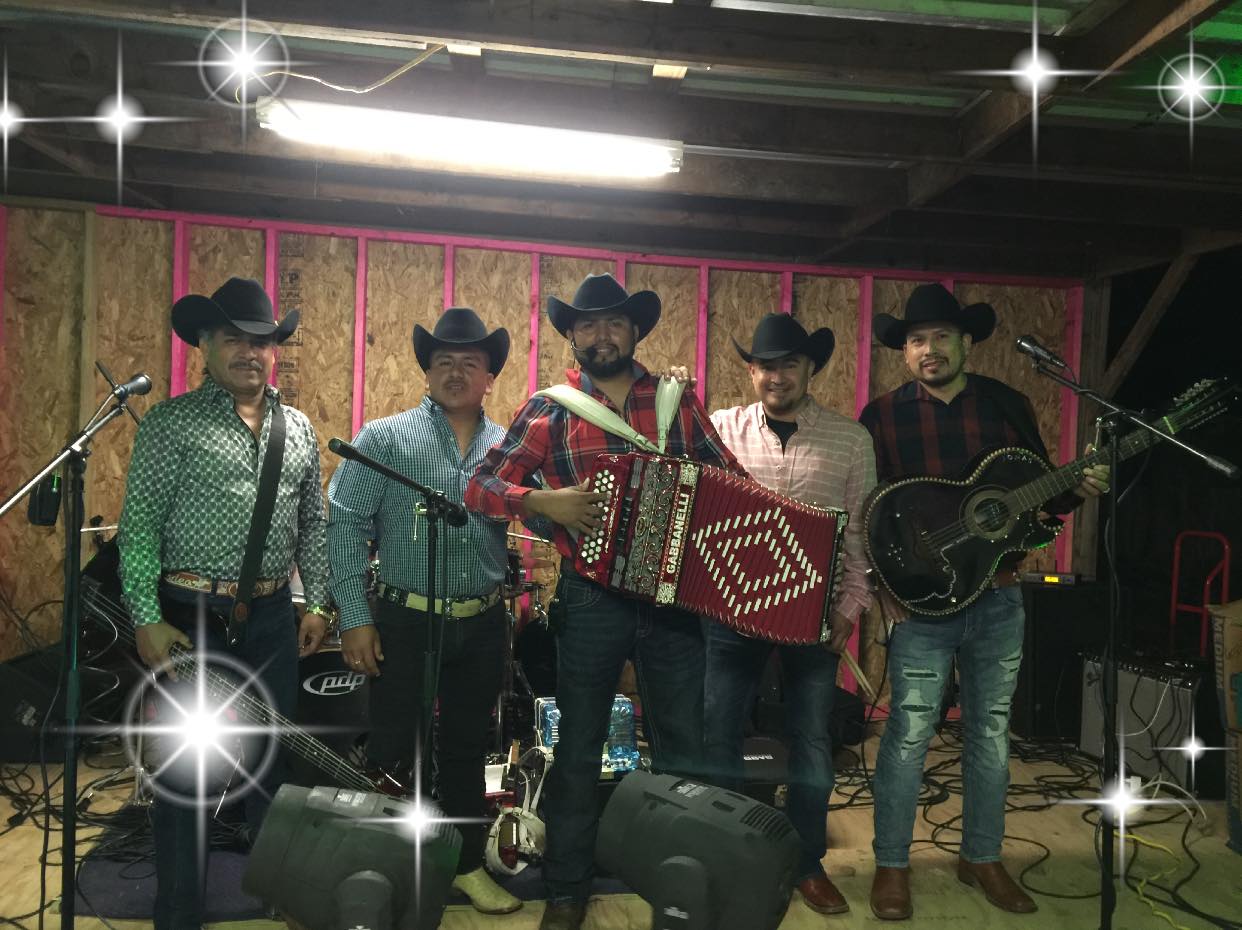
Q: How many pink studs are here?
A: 12